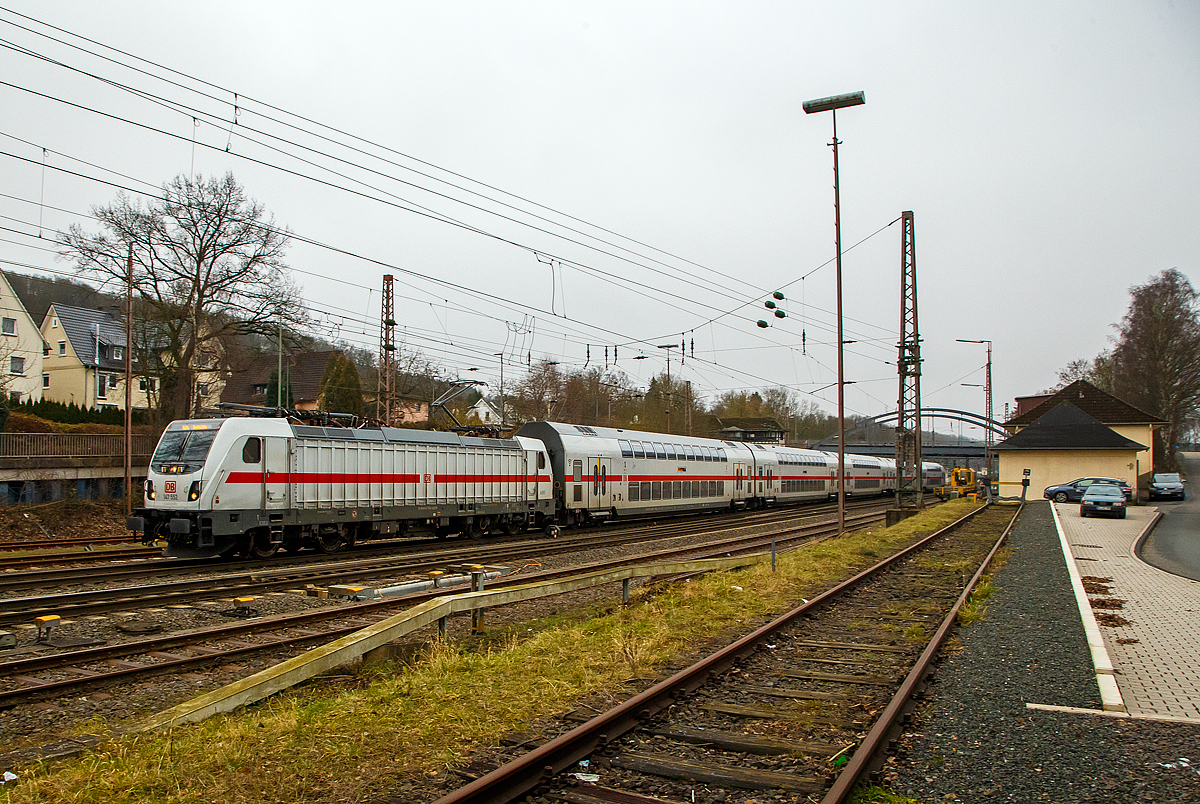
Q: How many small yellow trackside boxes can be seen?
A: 5